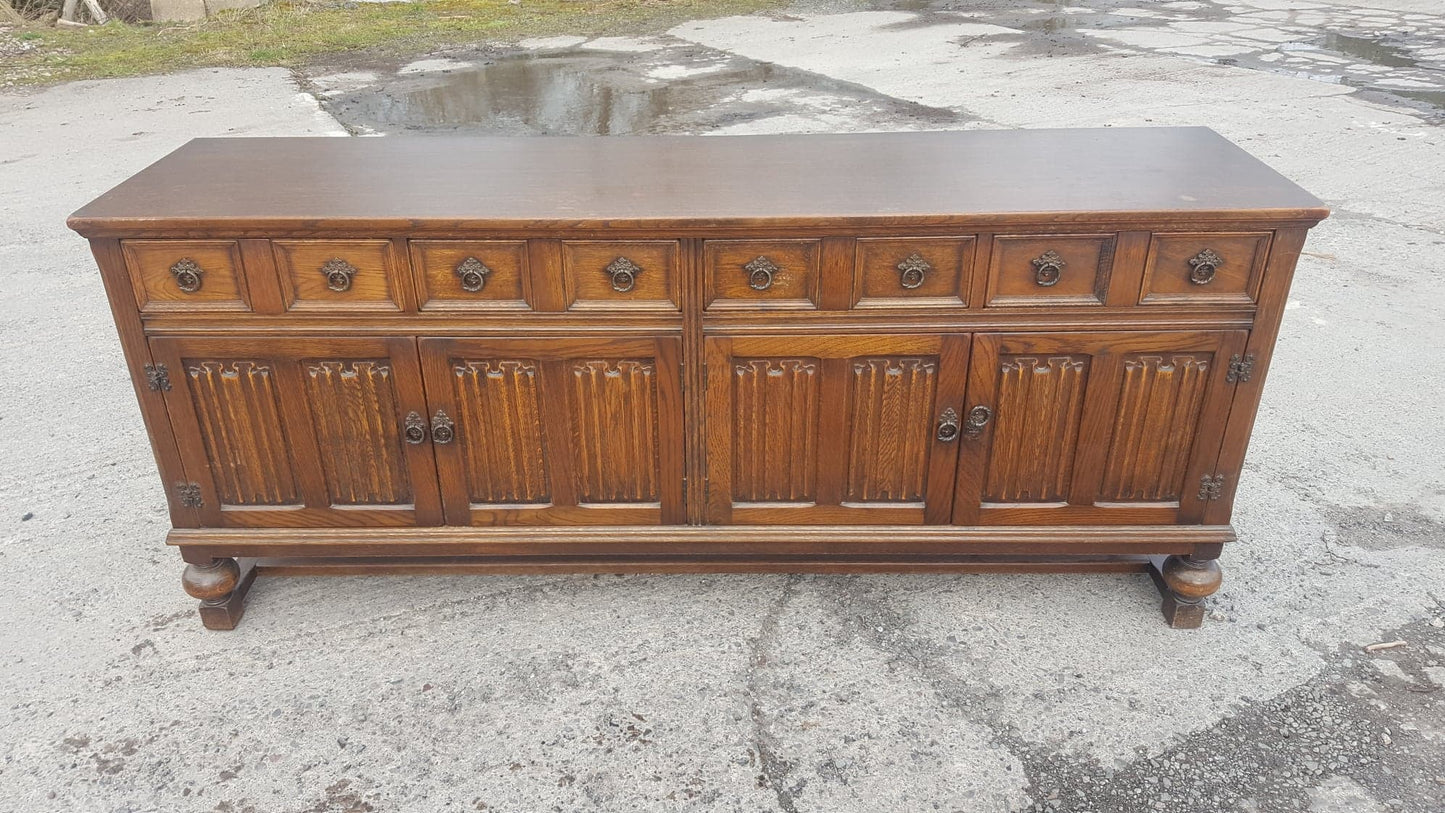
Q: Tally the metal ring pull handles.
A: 12